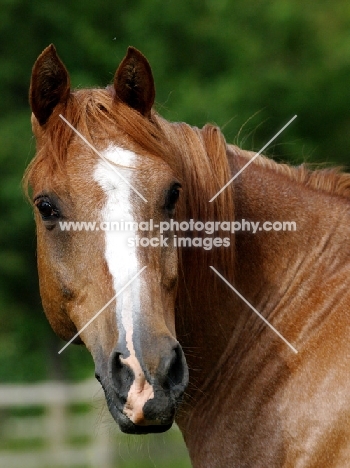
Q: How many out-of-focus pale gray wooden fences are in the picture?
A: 1